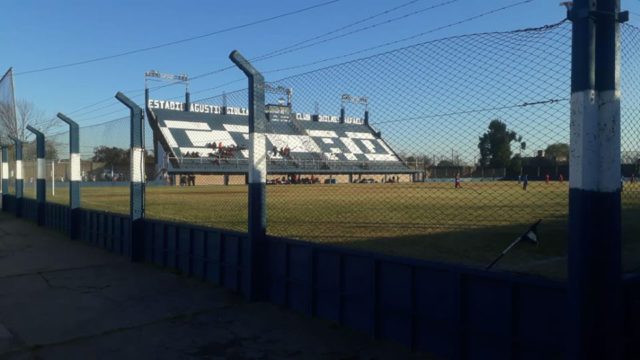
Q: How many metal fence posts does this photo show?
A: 7